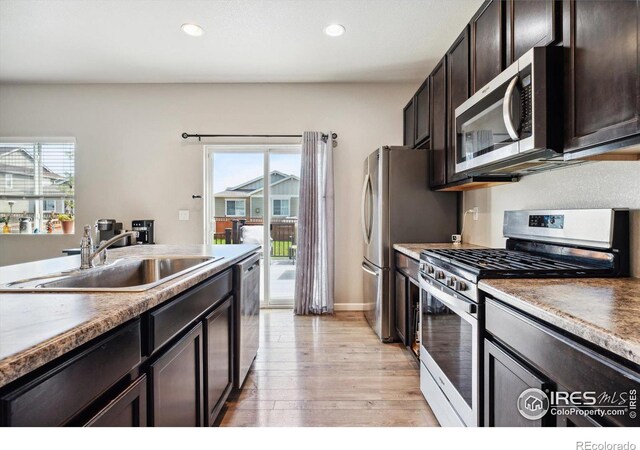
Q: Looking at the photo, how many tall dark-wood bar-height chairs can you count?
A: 0